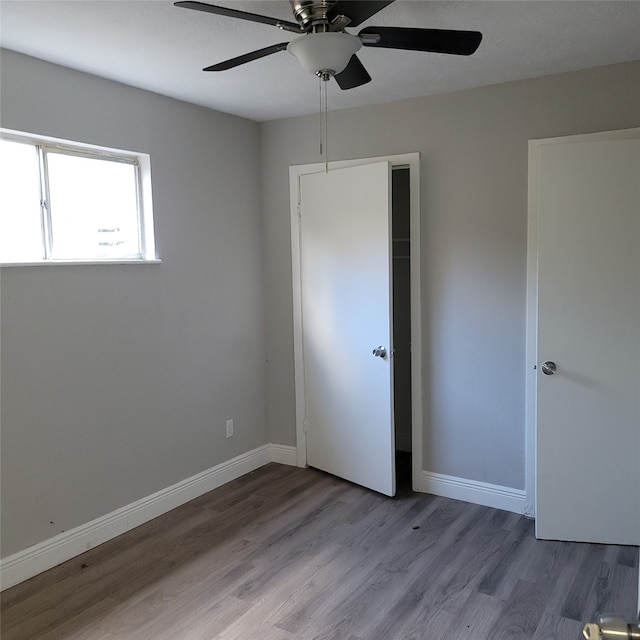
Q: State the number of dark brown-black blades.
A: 5